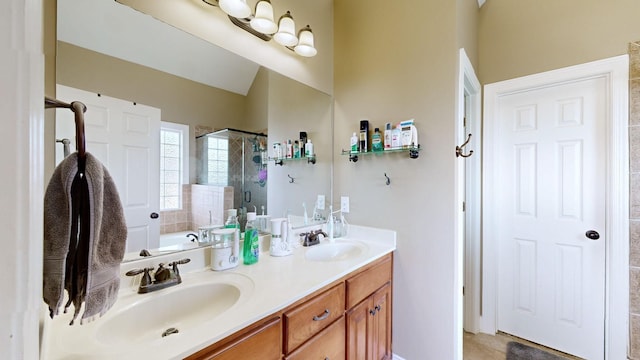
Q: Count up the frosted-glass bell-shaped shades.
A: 4